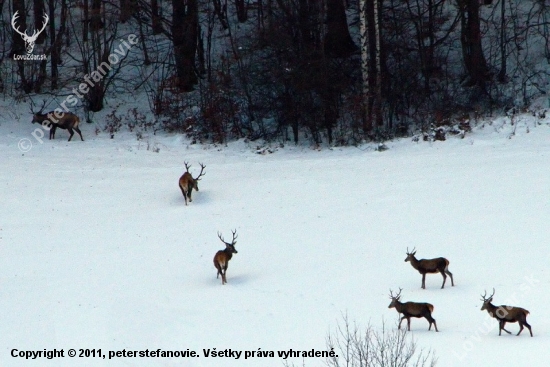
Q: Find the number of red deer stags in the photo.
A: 6